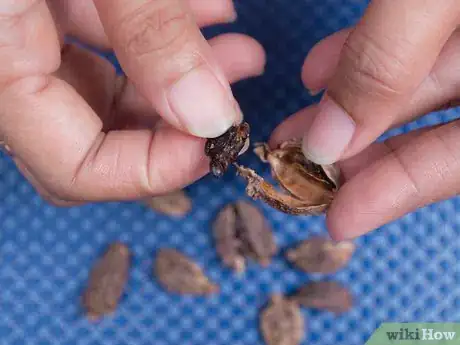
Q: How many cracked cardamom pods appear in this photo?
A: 1